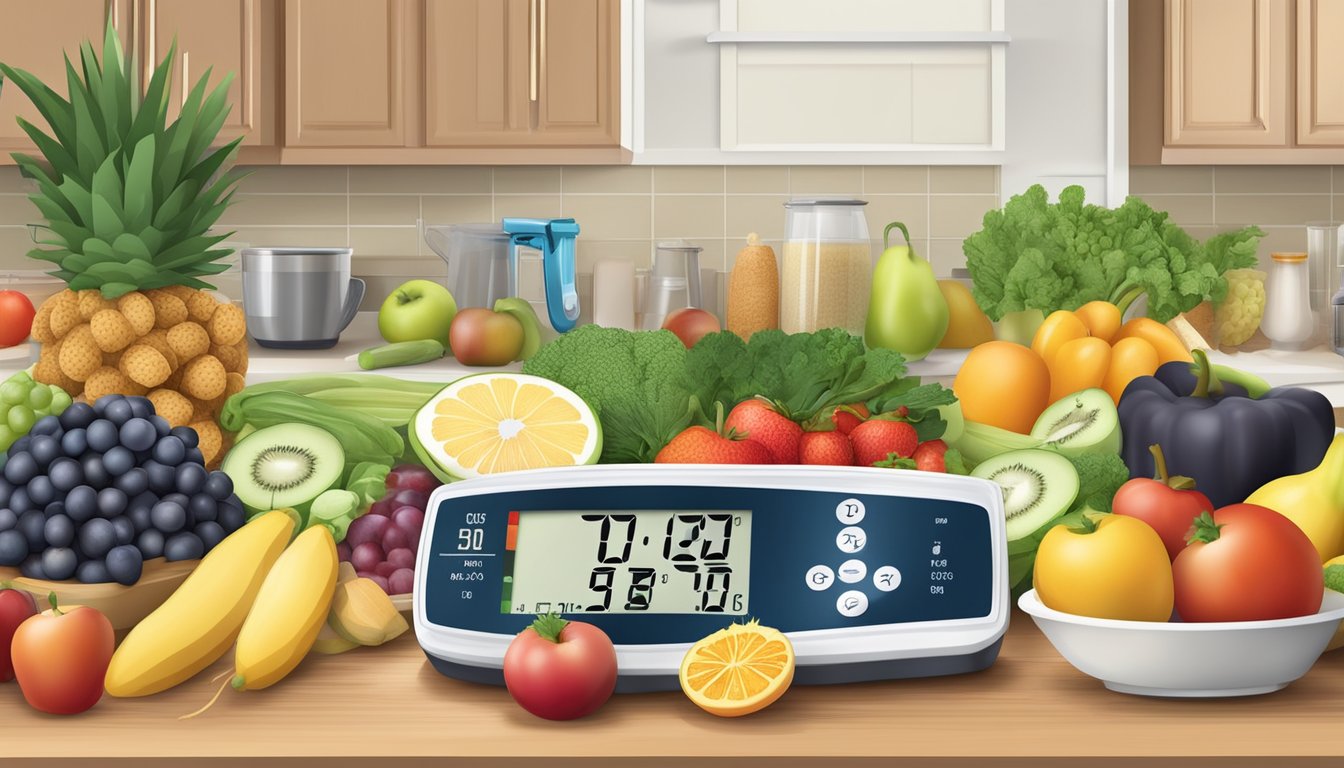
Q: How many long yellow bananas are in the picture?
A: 2